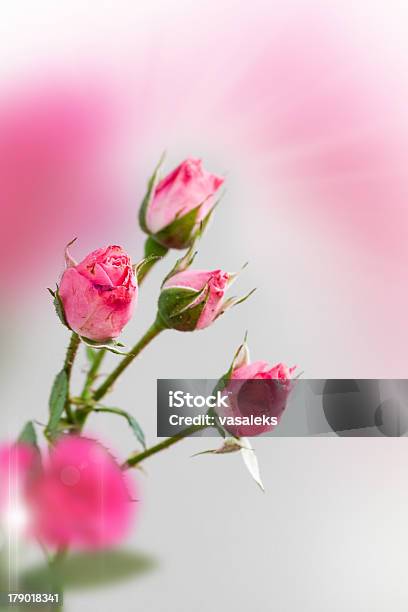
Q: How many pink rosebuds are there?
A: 4